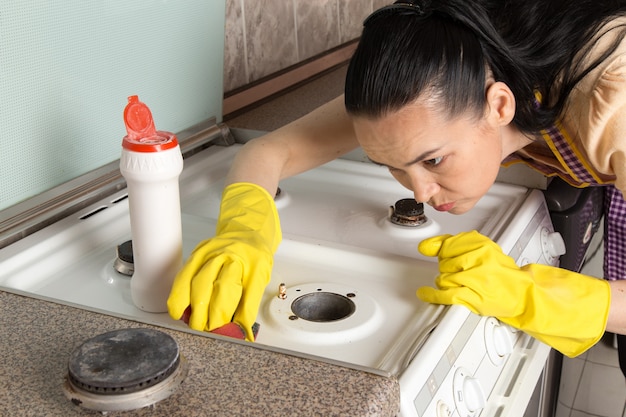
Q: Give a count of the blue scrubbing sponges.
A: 0